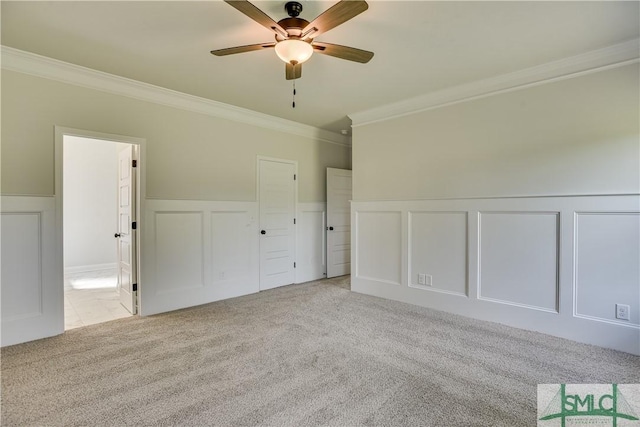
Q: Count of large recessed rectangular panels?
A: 8